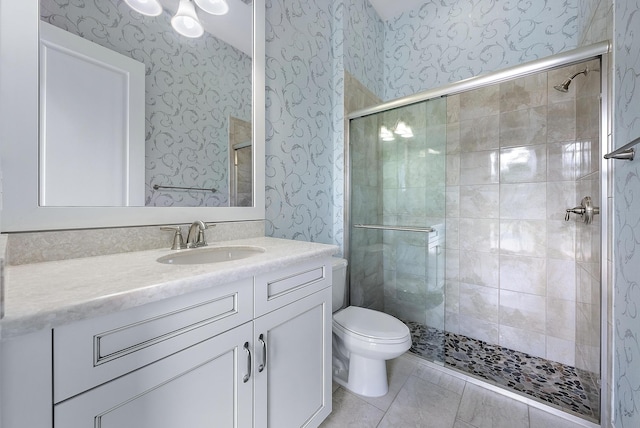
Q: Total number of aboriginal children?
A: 0